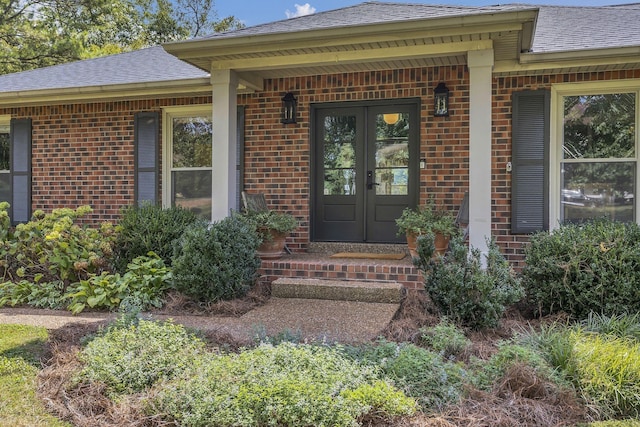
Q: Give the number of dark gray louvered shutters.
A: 4